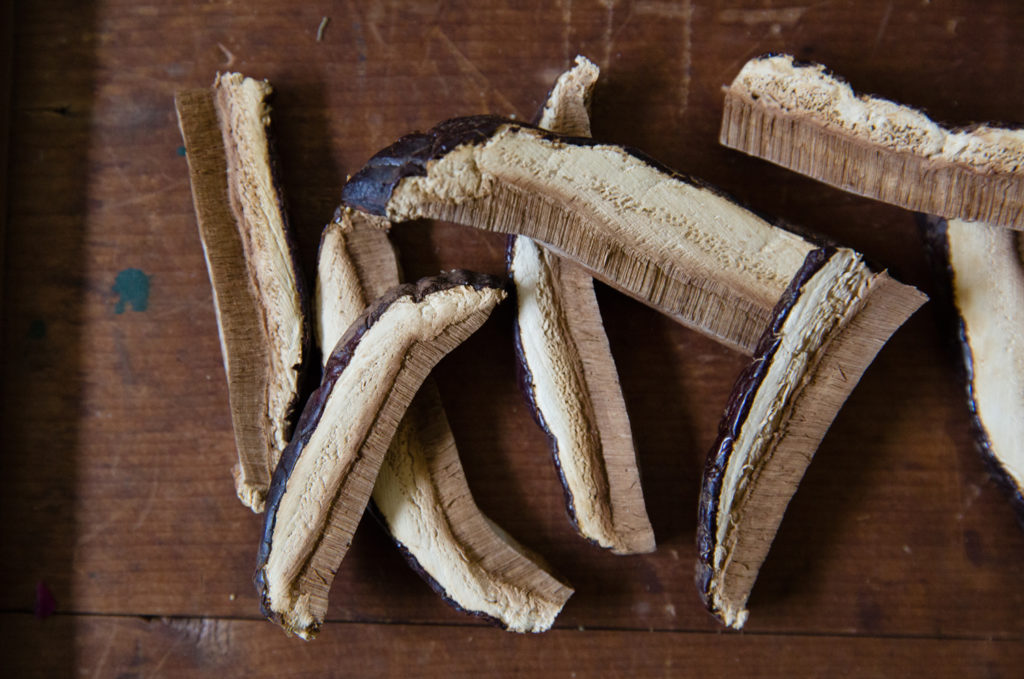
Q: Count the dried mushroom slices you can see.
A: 8